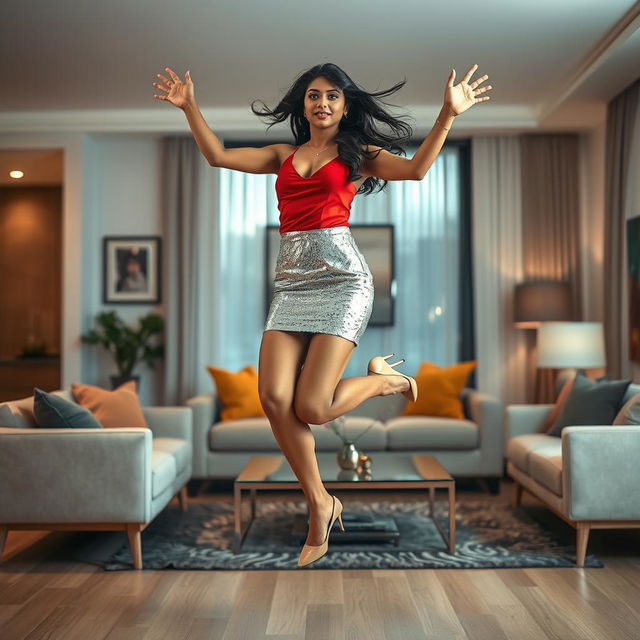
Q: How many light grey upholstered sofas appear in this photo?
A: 3